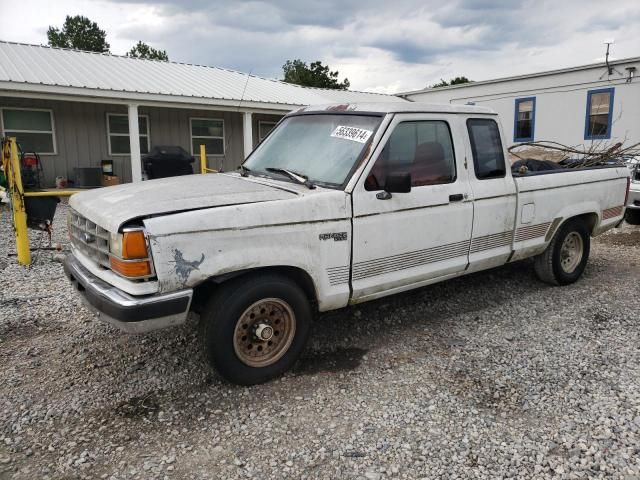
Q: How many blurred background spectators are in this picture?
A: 0